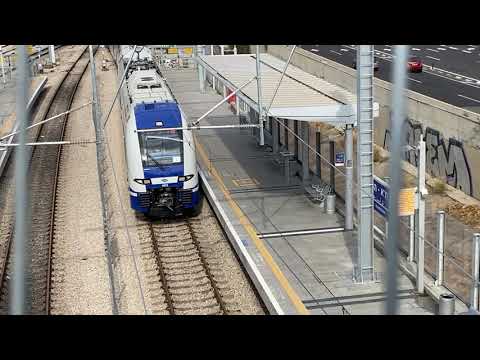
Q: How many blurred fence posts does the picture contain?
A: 2